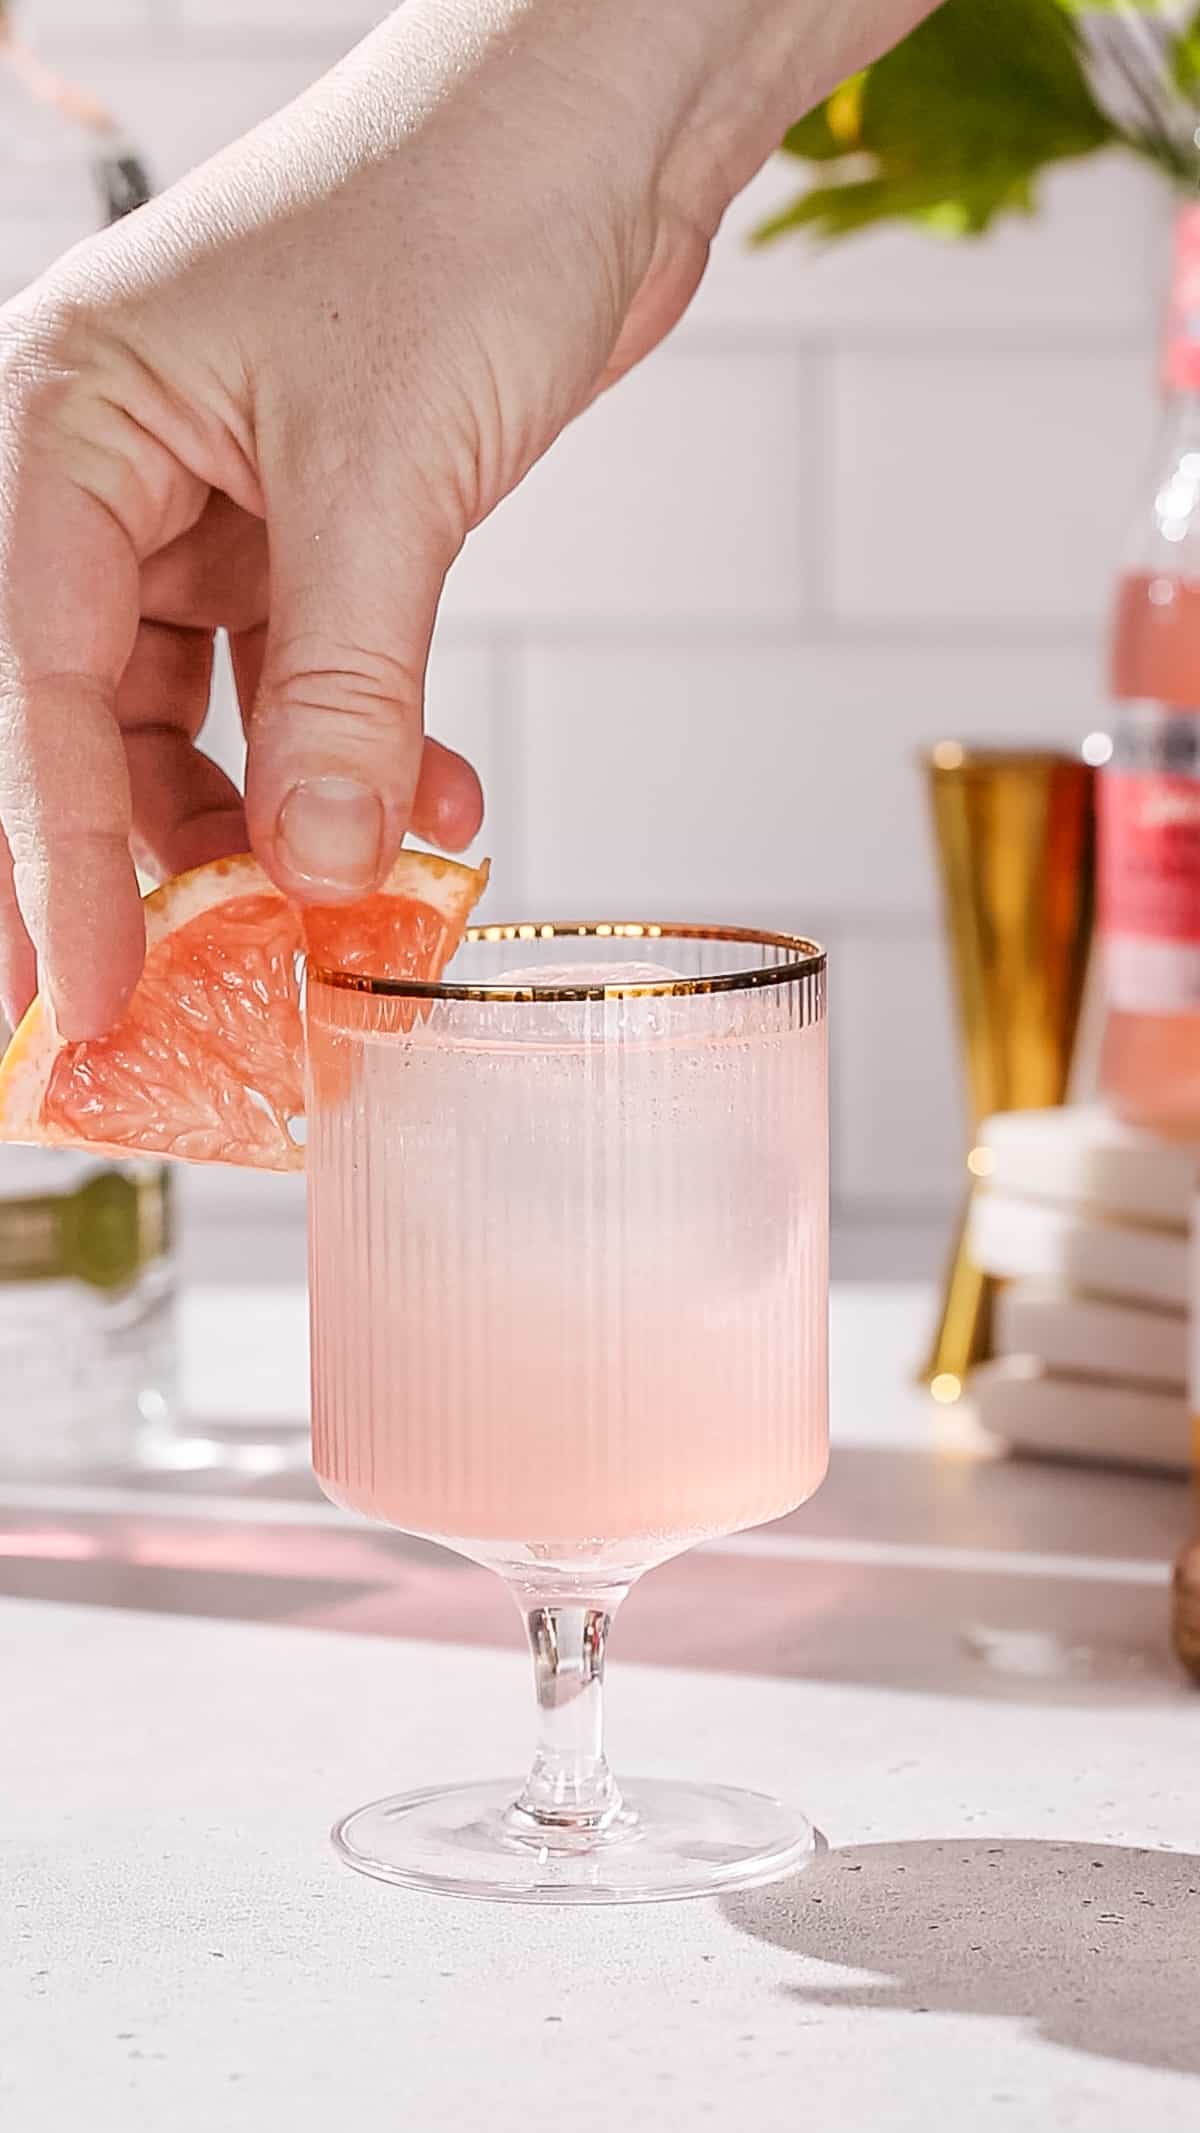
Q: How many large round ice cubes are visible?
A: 1